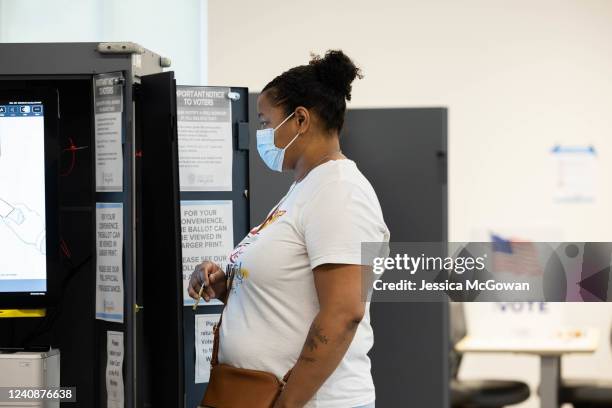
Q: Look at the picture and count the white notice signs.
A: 6